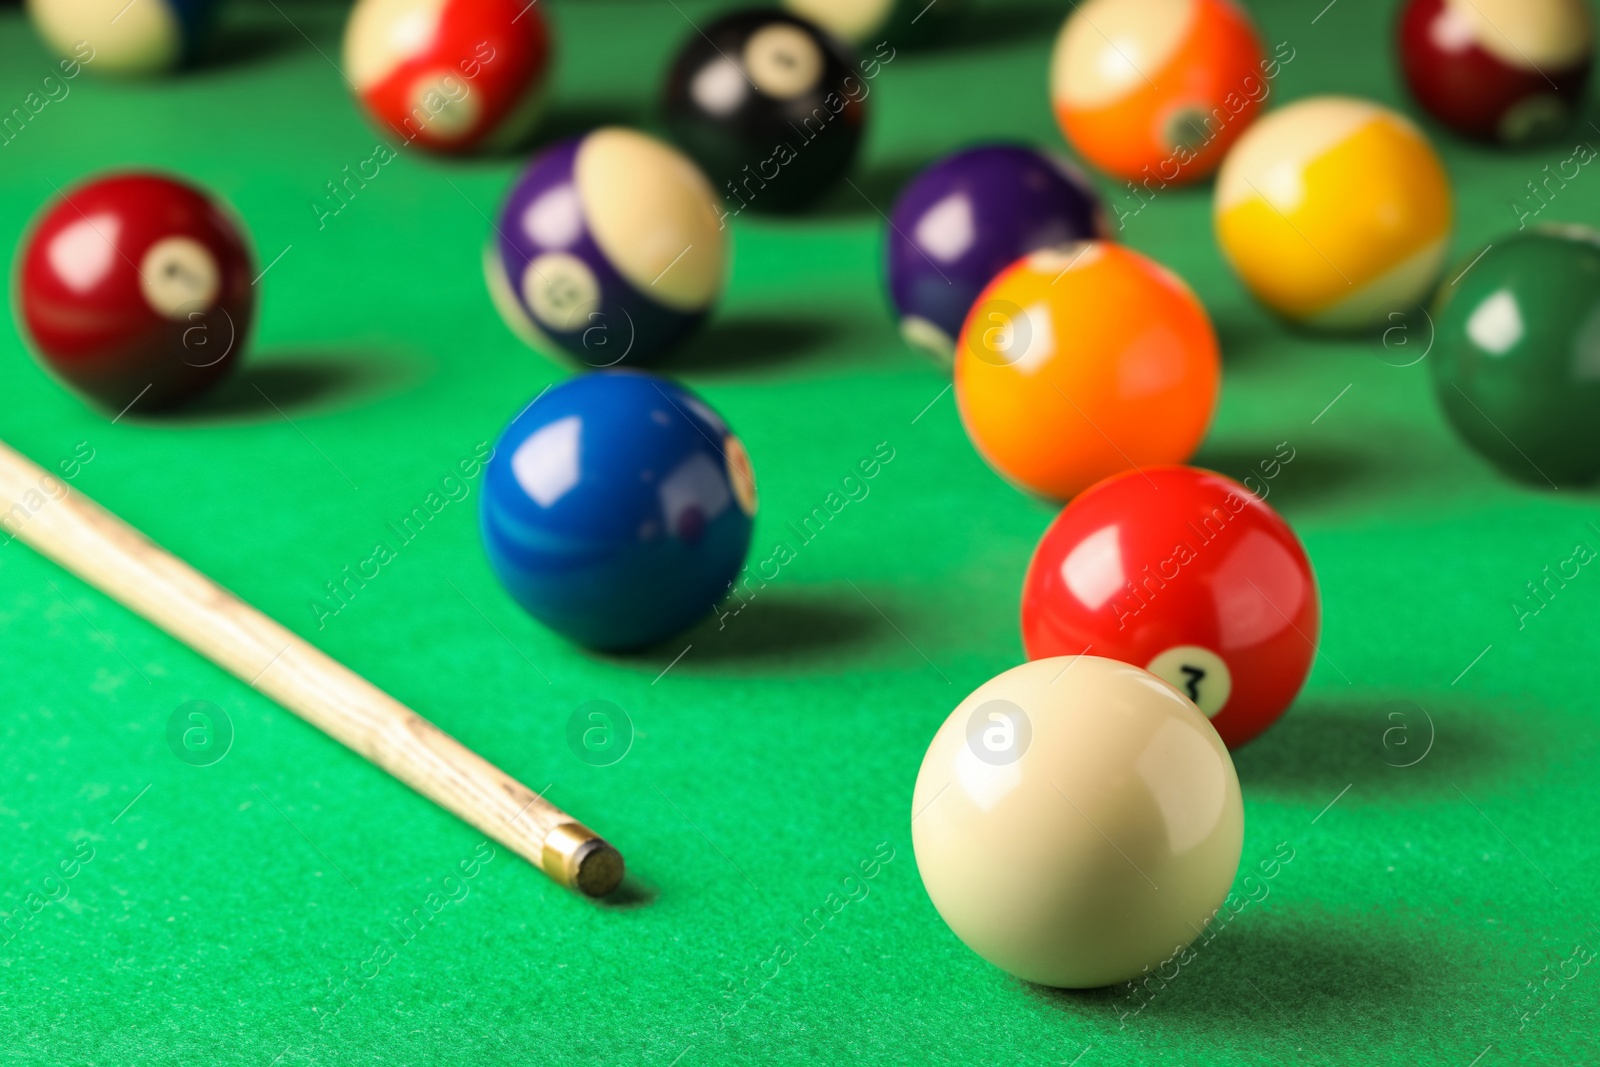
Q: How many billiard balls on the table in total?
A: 15